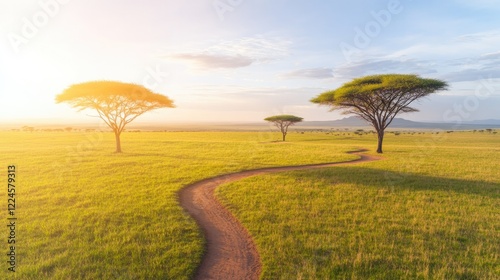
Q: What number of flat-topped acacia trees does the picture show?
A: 3